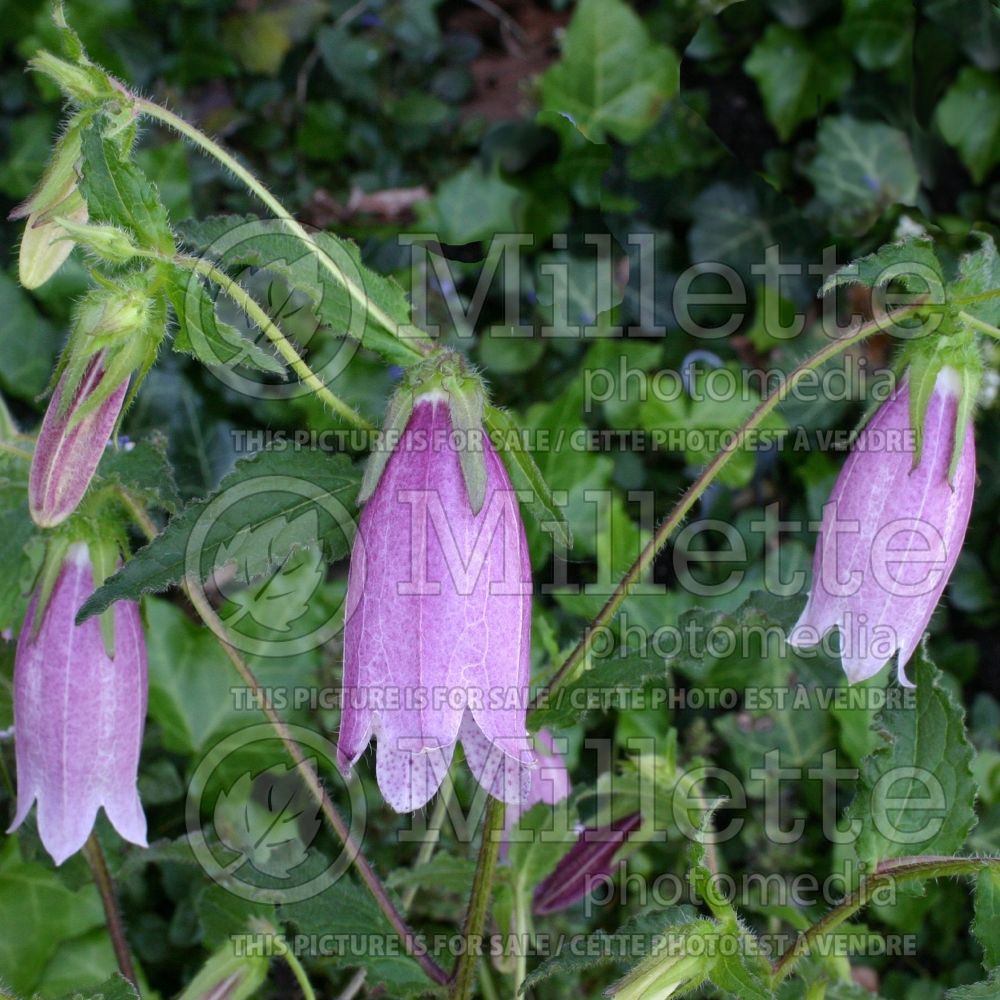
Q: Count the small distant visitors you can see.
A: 0